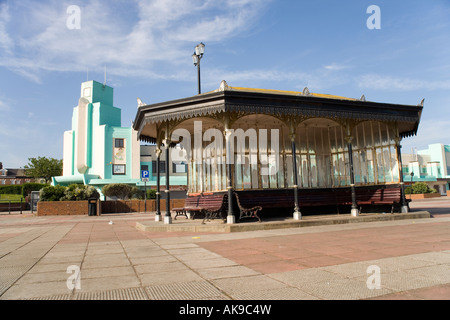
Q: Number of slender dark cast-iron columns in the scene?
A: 6